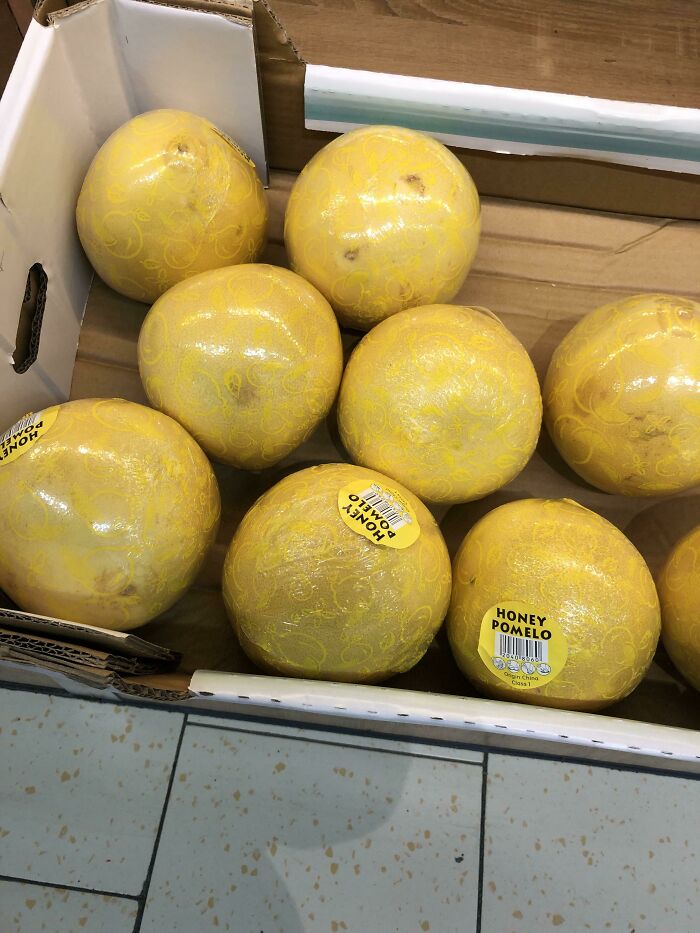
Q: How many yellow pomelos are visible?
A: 9